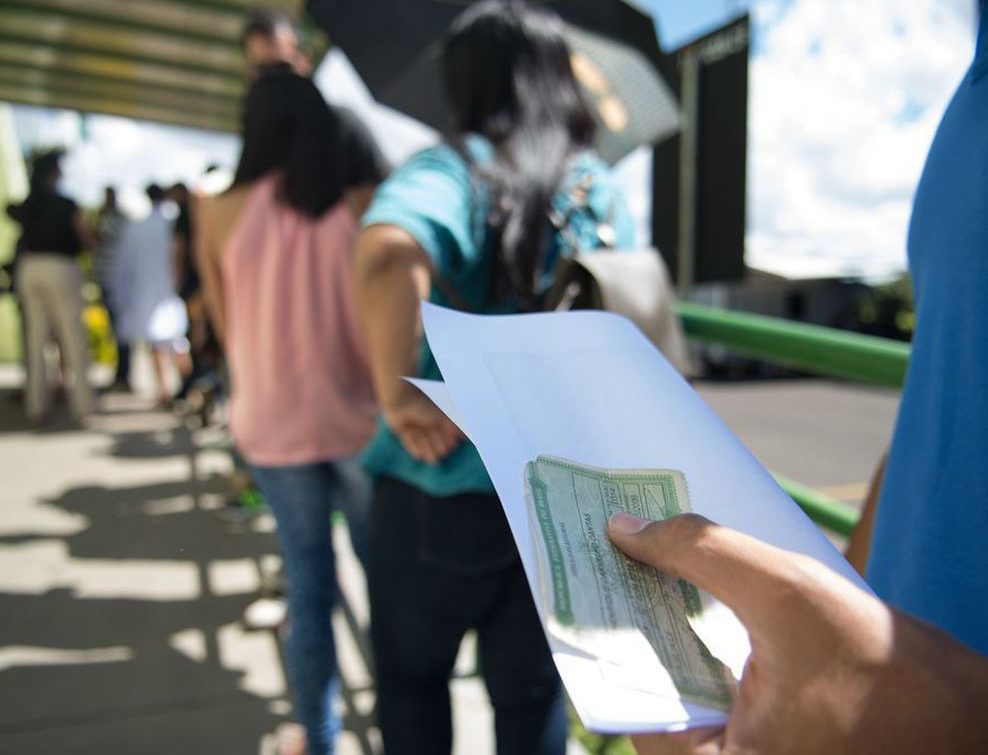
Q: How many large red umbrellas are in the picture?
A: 0